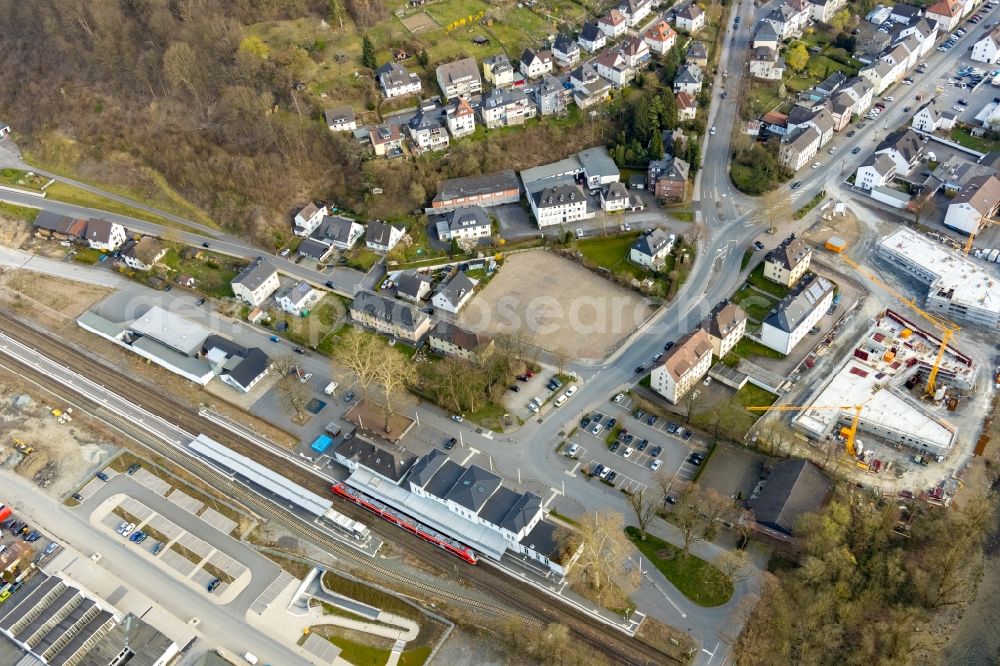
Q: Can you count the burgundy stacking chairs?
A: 0